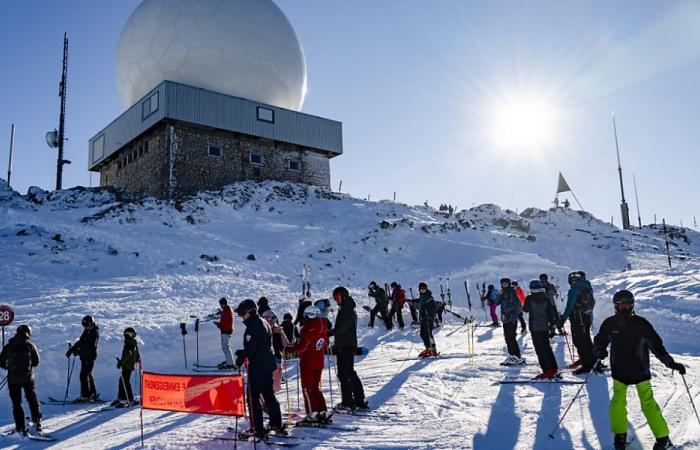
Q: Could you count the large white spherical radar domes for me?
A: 1